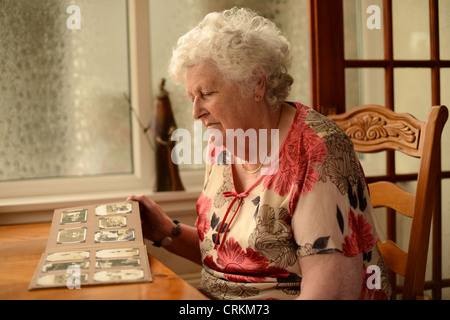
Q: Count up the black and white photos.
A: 11